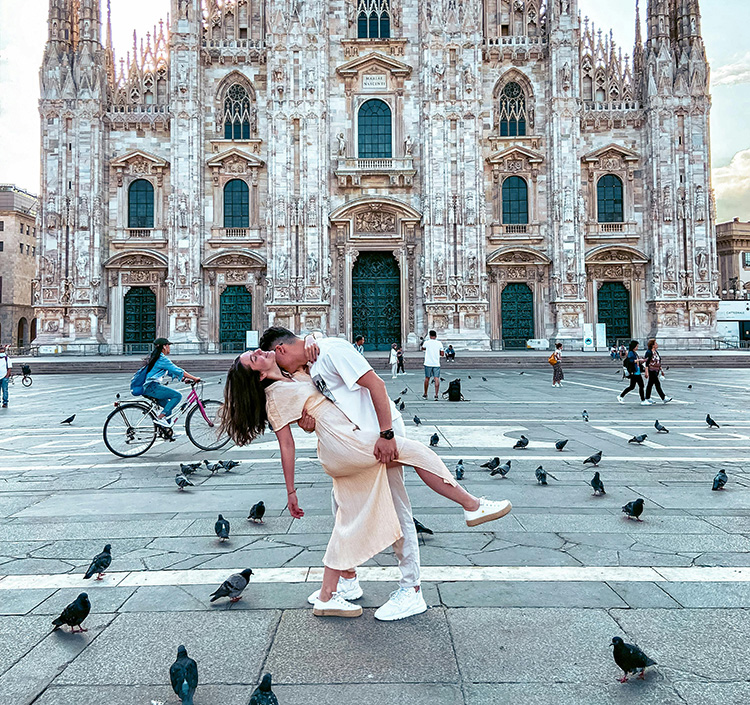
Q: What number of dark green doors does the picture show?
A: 5